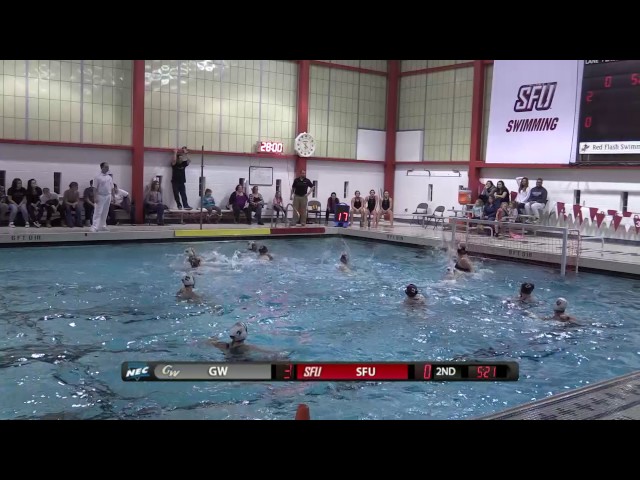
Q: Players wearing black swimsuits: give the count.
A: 3